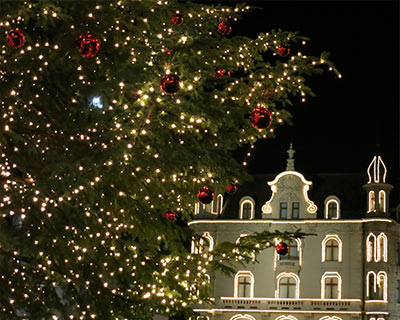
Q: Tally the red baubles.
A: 12